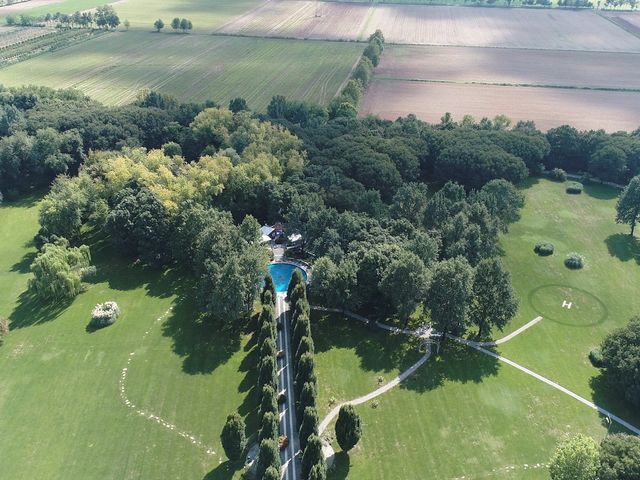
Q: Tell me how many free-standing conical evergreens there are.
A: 2